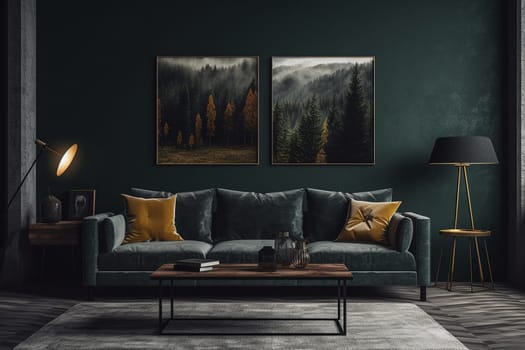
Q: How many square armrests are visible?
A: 2